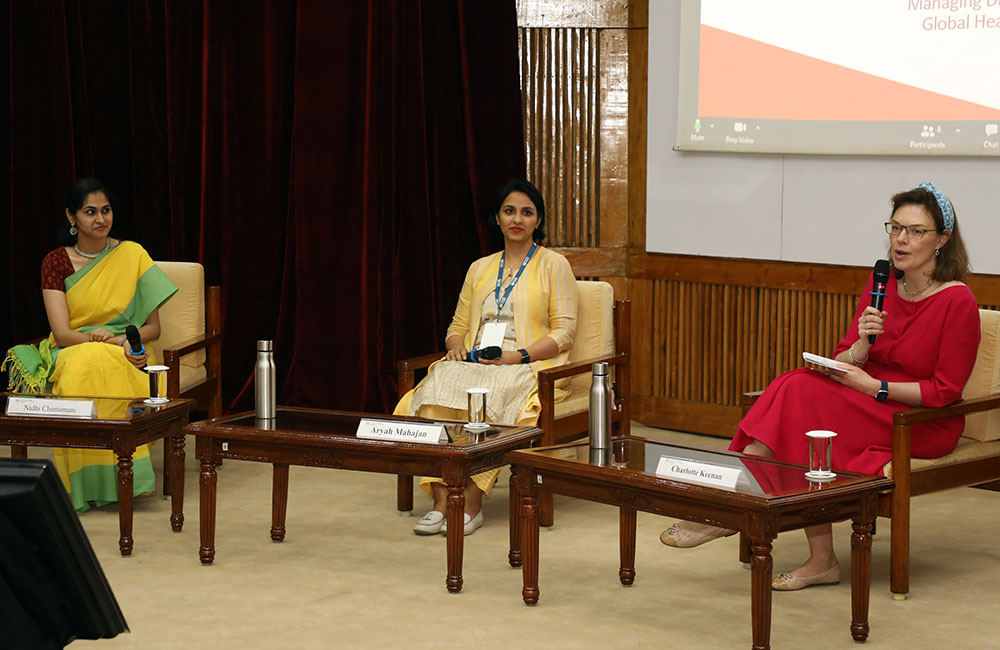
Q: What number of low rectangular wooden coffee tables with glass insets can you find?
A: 3